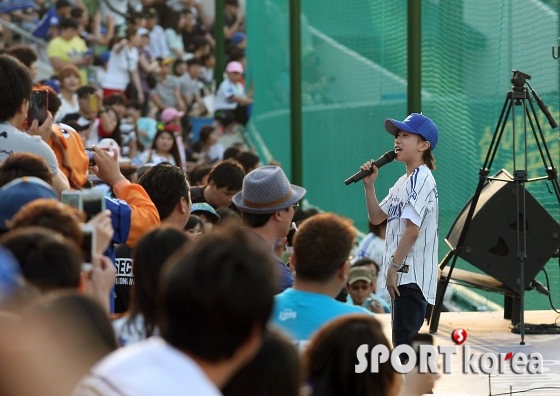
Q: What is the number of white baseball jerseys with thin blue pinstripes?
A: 1